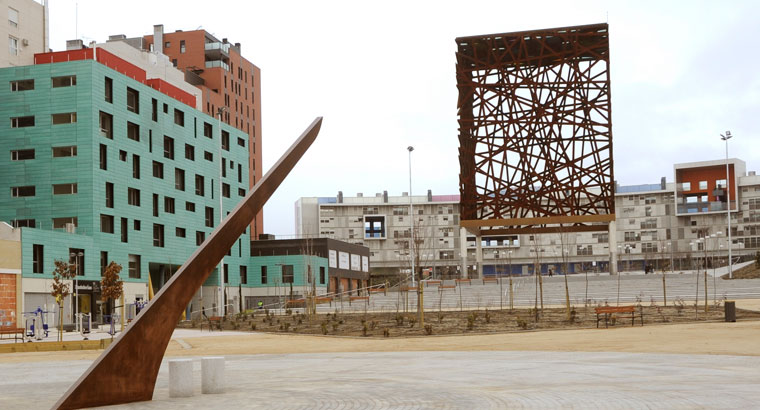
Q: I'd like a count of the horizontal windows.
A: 10